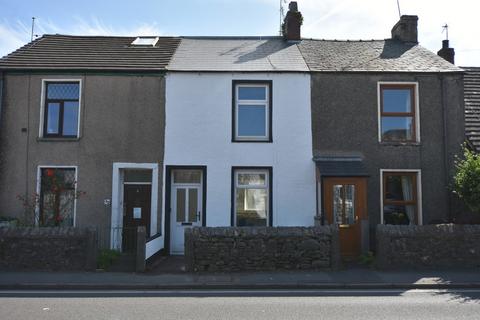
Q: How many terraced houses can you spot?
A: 3